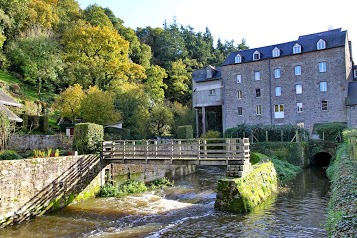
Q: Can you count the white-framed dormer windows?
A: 5